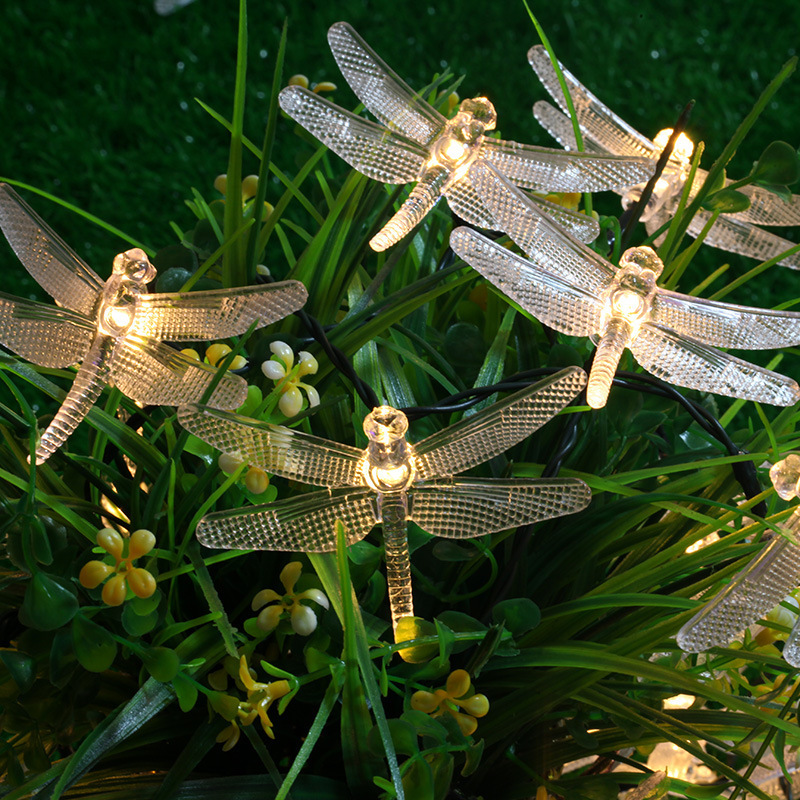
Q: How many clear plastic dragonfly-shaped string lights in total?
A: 6